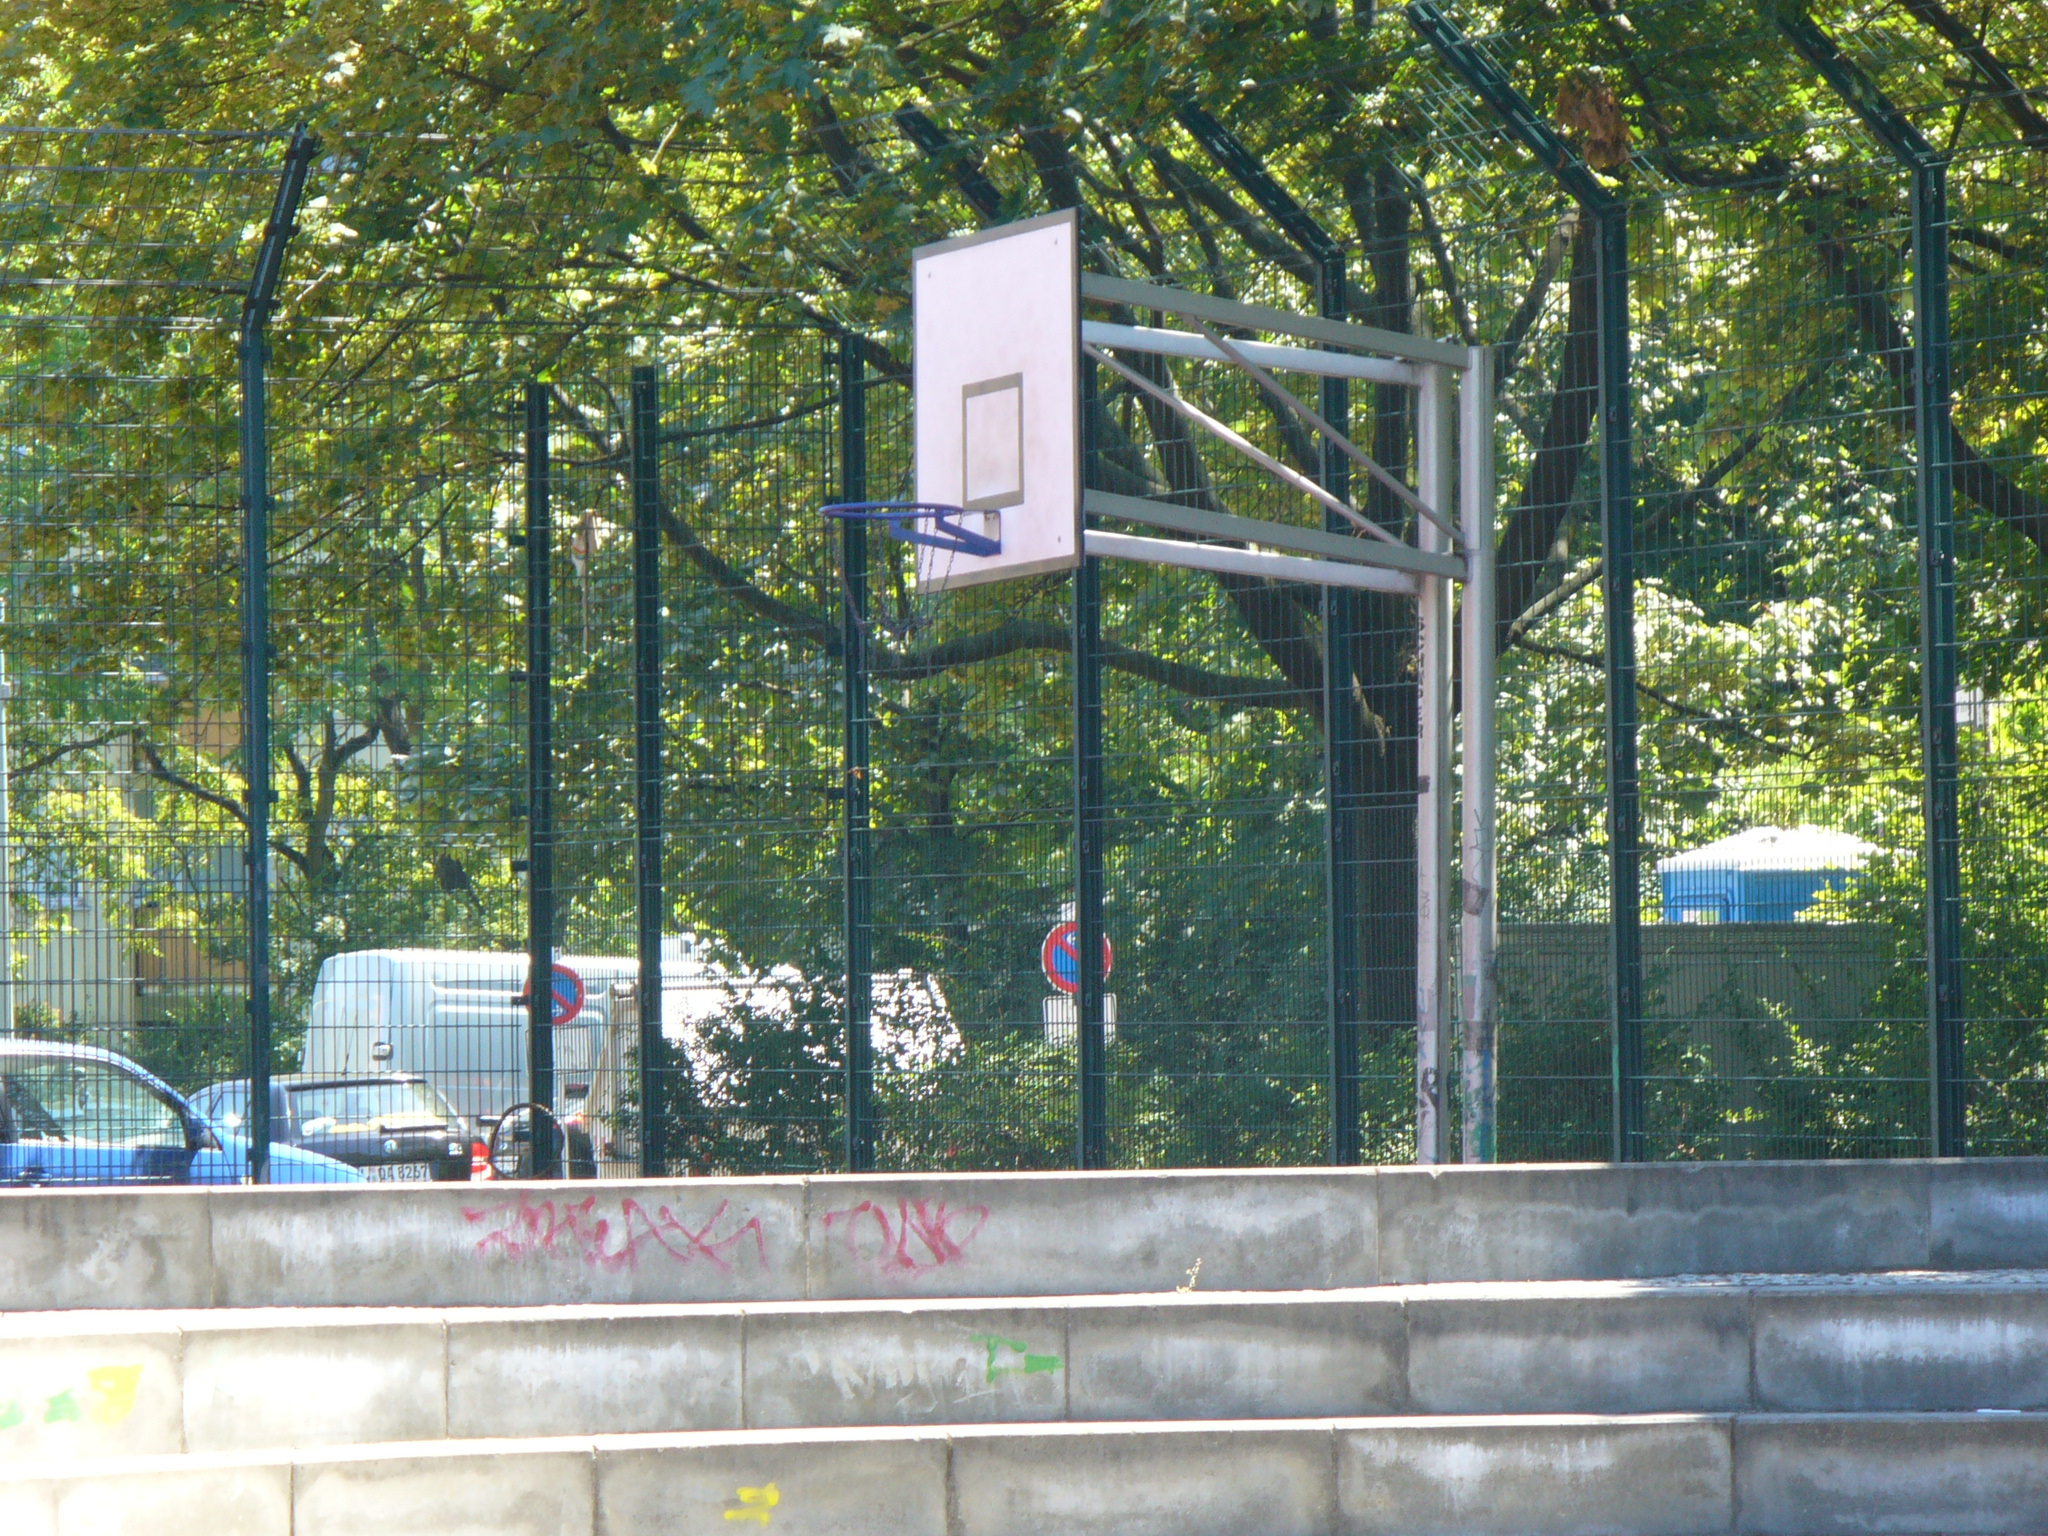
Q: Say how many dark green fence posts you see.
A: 8